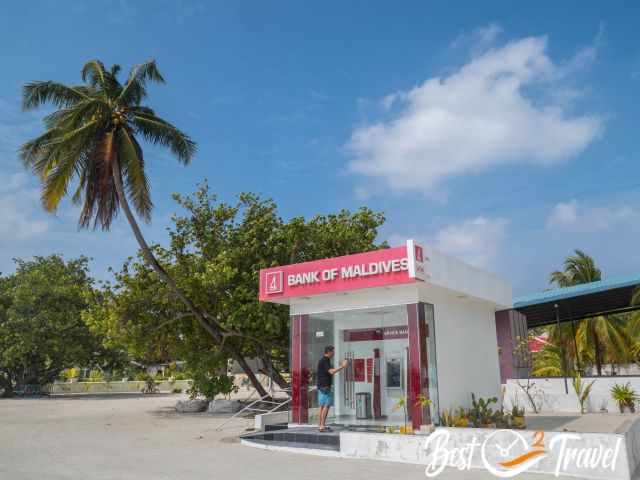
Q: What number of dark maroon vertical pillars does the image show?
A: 2